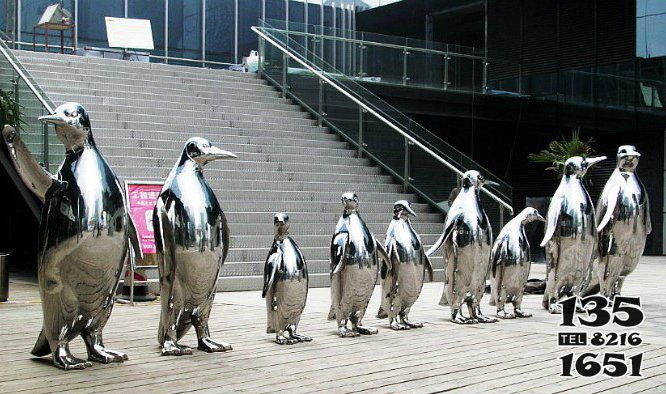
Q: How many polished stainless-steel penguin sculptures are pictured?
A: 9